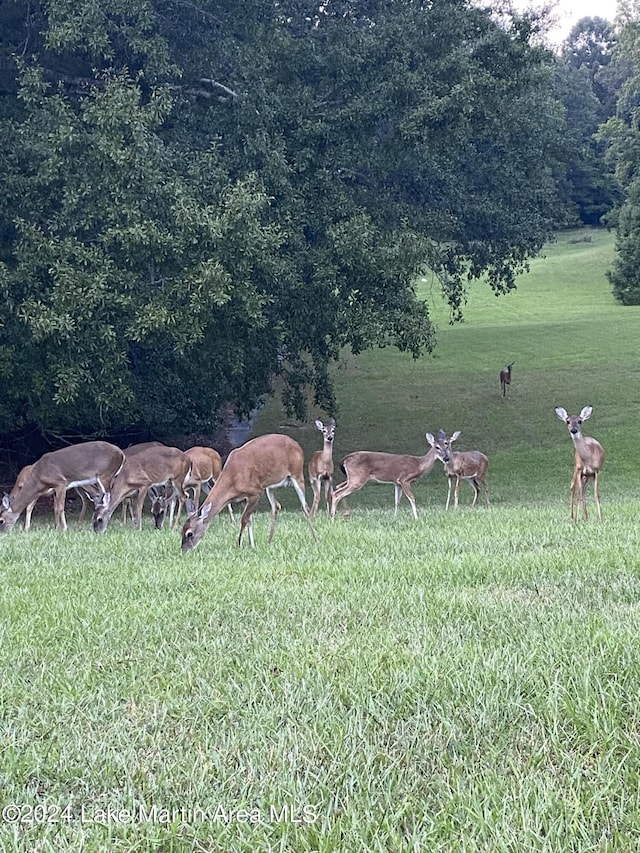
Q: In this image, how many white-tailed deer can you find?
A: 11